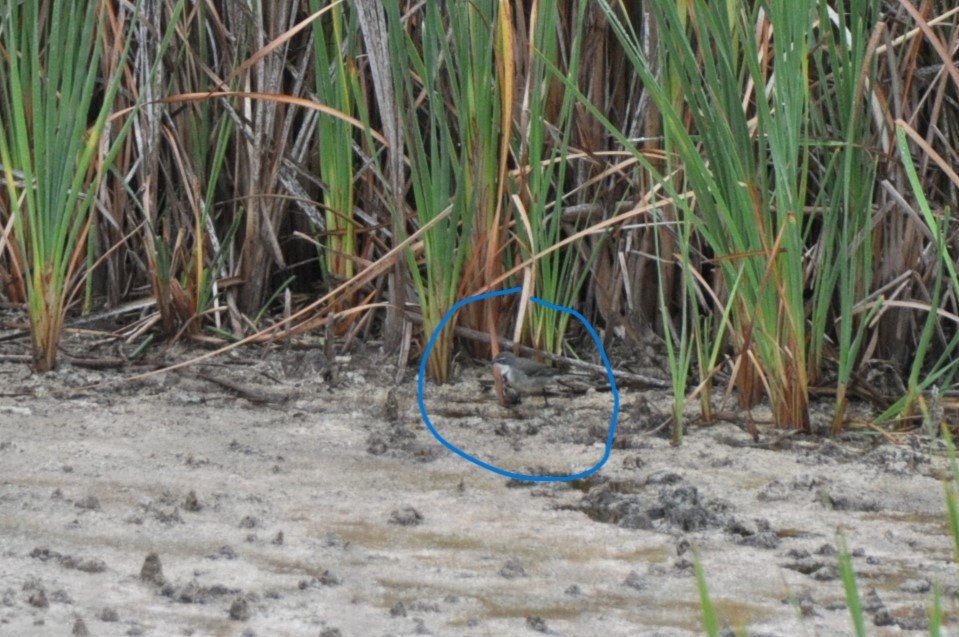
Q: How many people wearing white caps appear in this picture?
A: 0